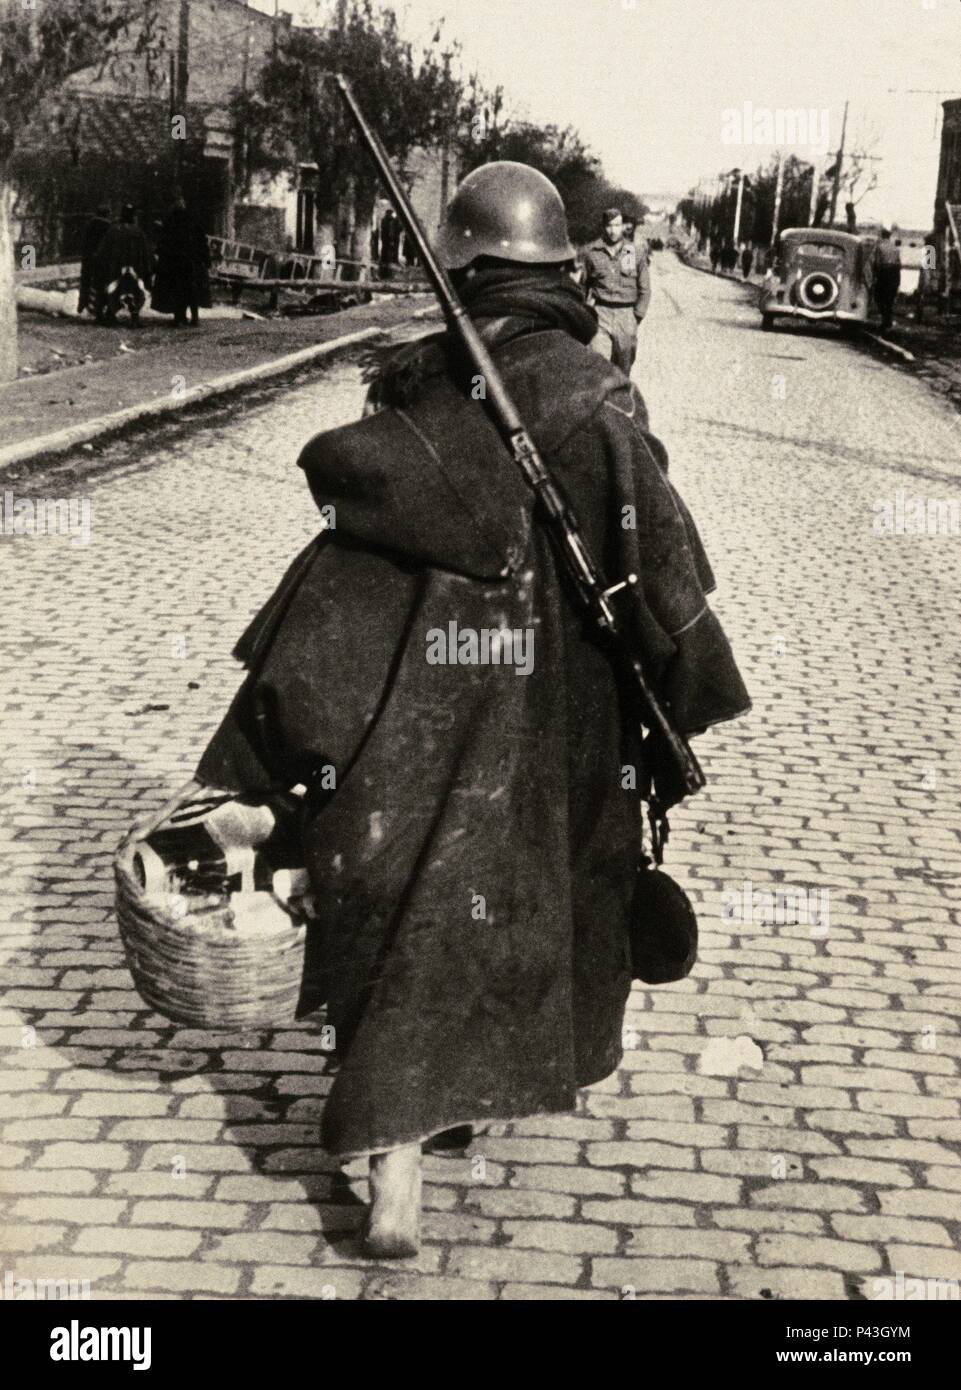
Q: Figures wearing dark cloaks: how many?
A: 4